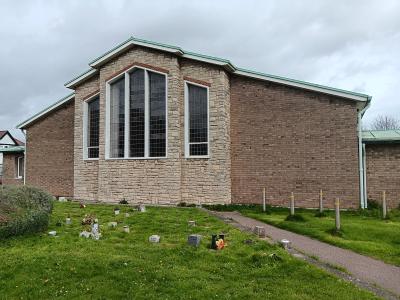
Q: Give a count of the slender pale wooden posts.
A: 5